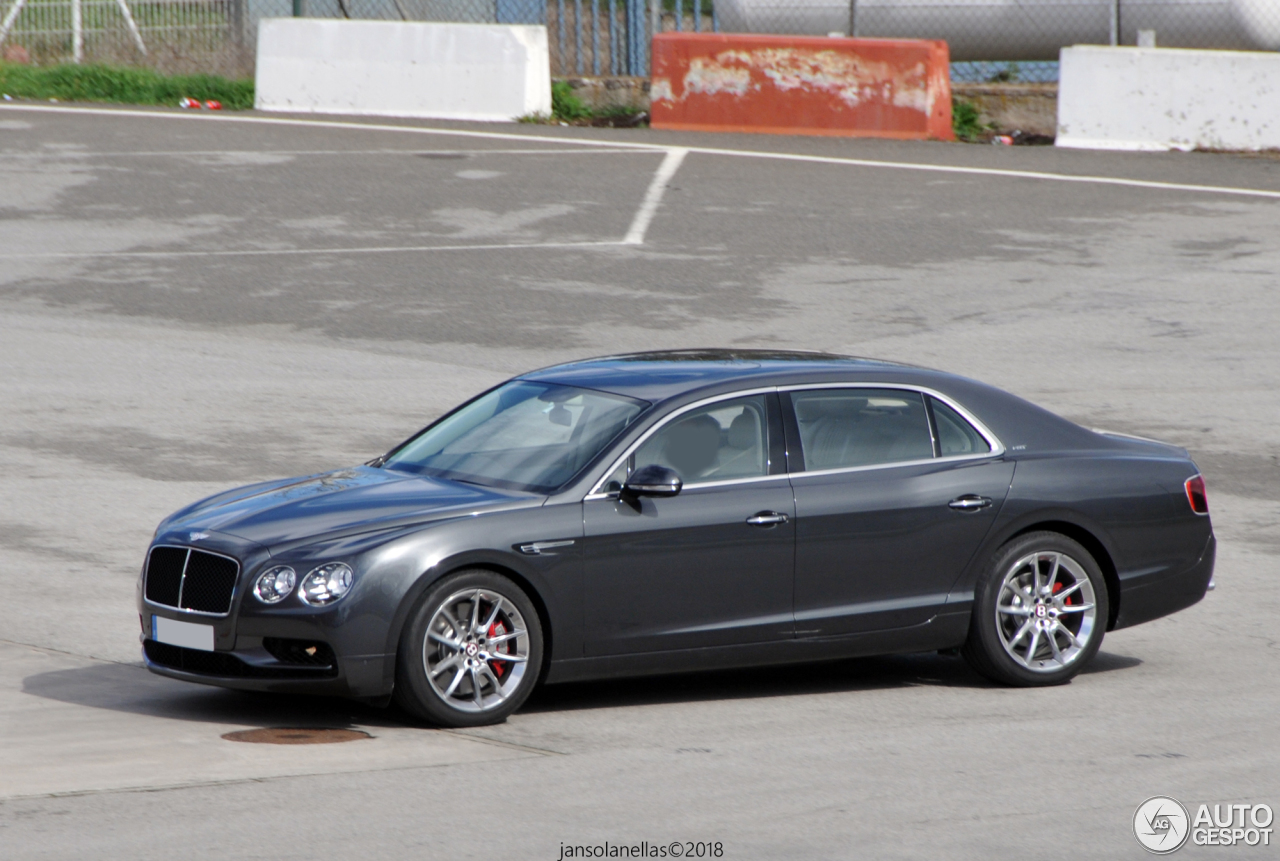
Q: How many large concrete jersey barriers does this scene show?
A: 3